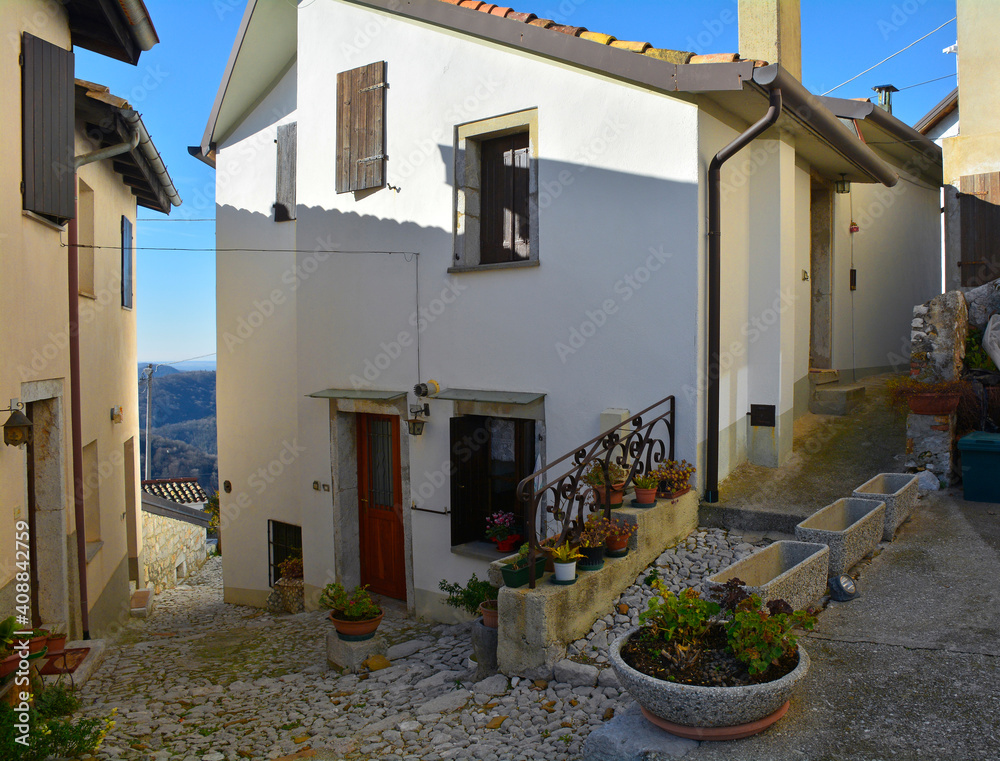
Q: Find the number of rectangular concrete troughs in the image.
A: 3